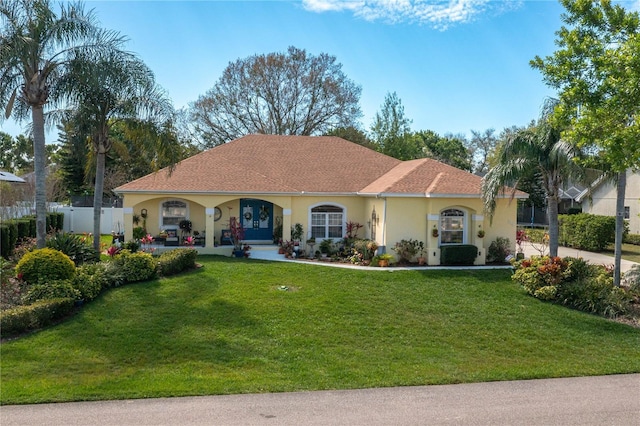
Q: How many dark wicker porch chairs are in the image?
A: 2